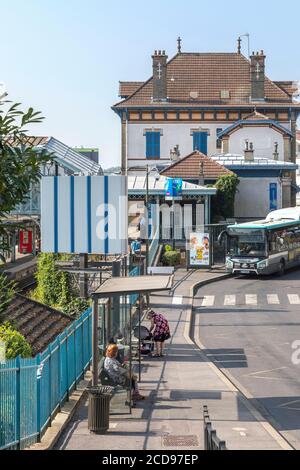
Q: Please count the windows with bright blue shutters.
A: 2